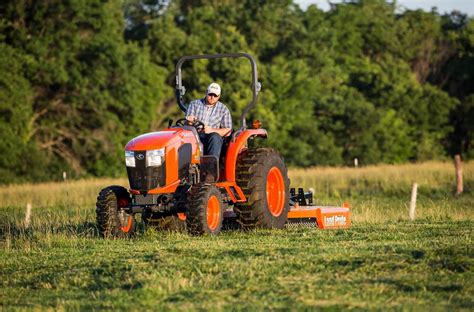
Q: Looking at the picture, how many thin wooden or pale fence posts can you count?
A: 5